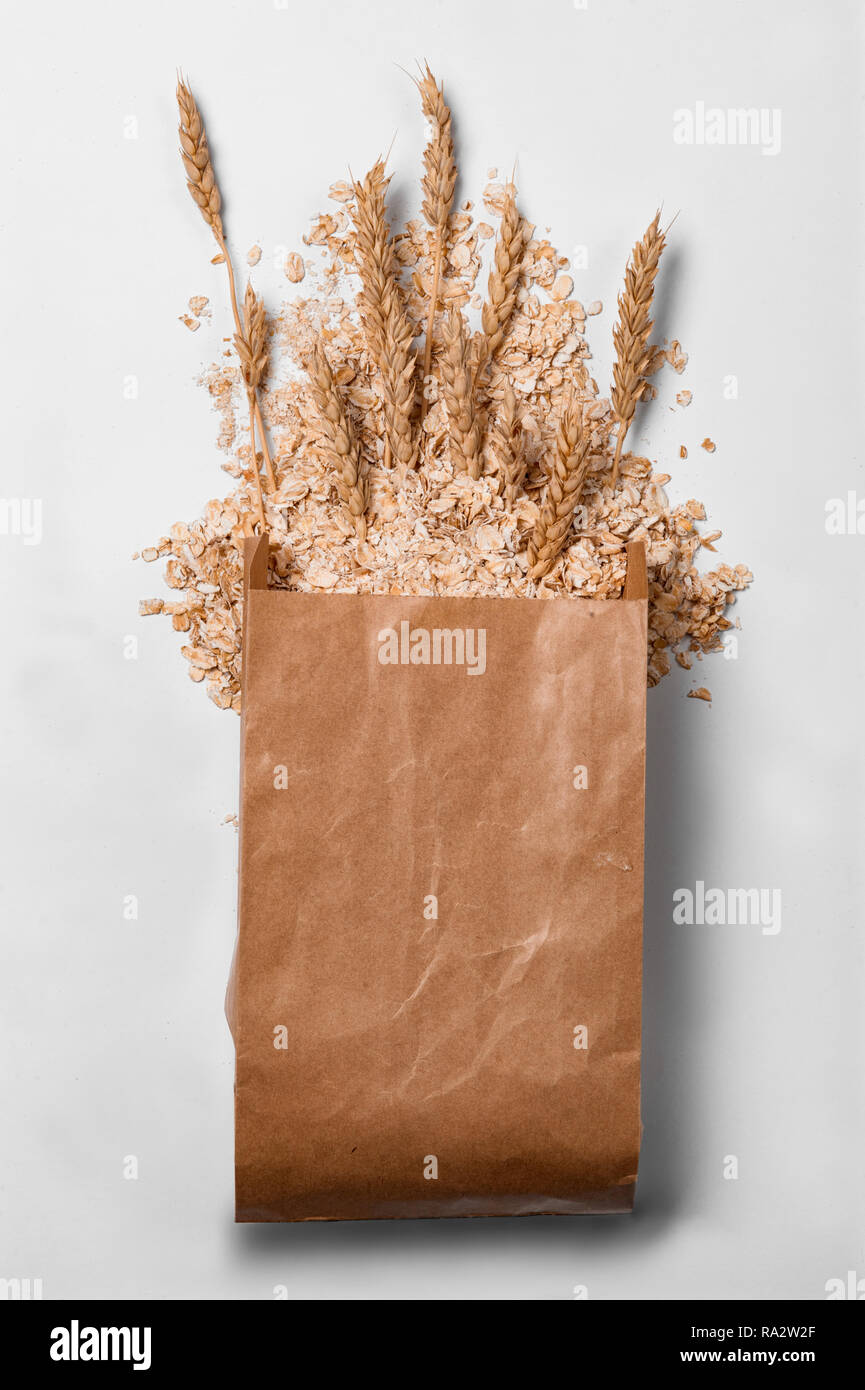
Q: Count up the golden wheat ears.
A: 11